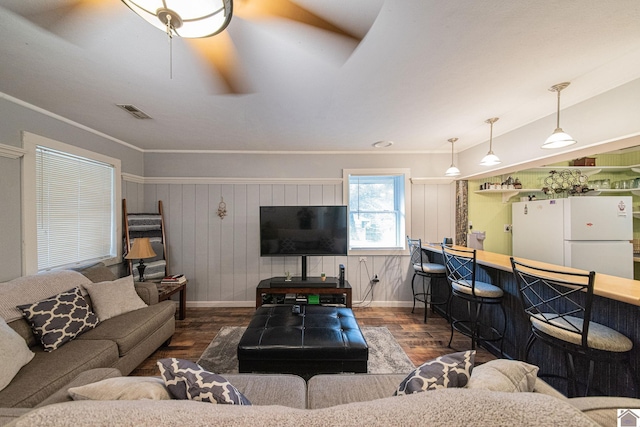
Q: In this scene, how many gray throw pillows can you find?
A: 3